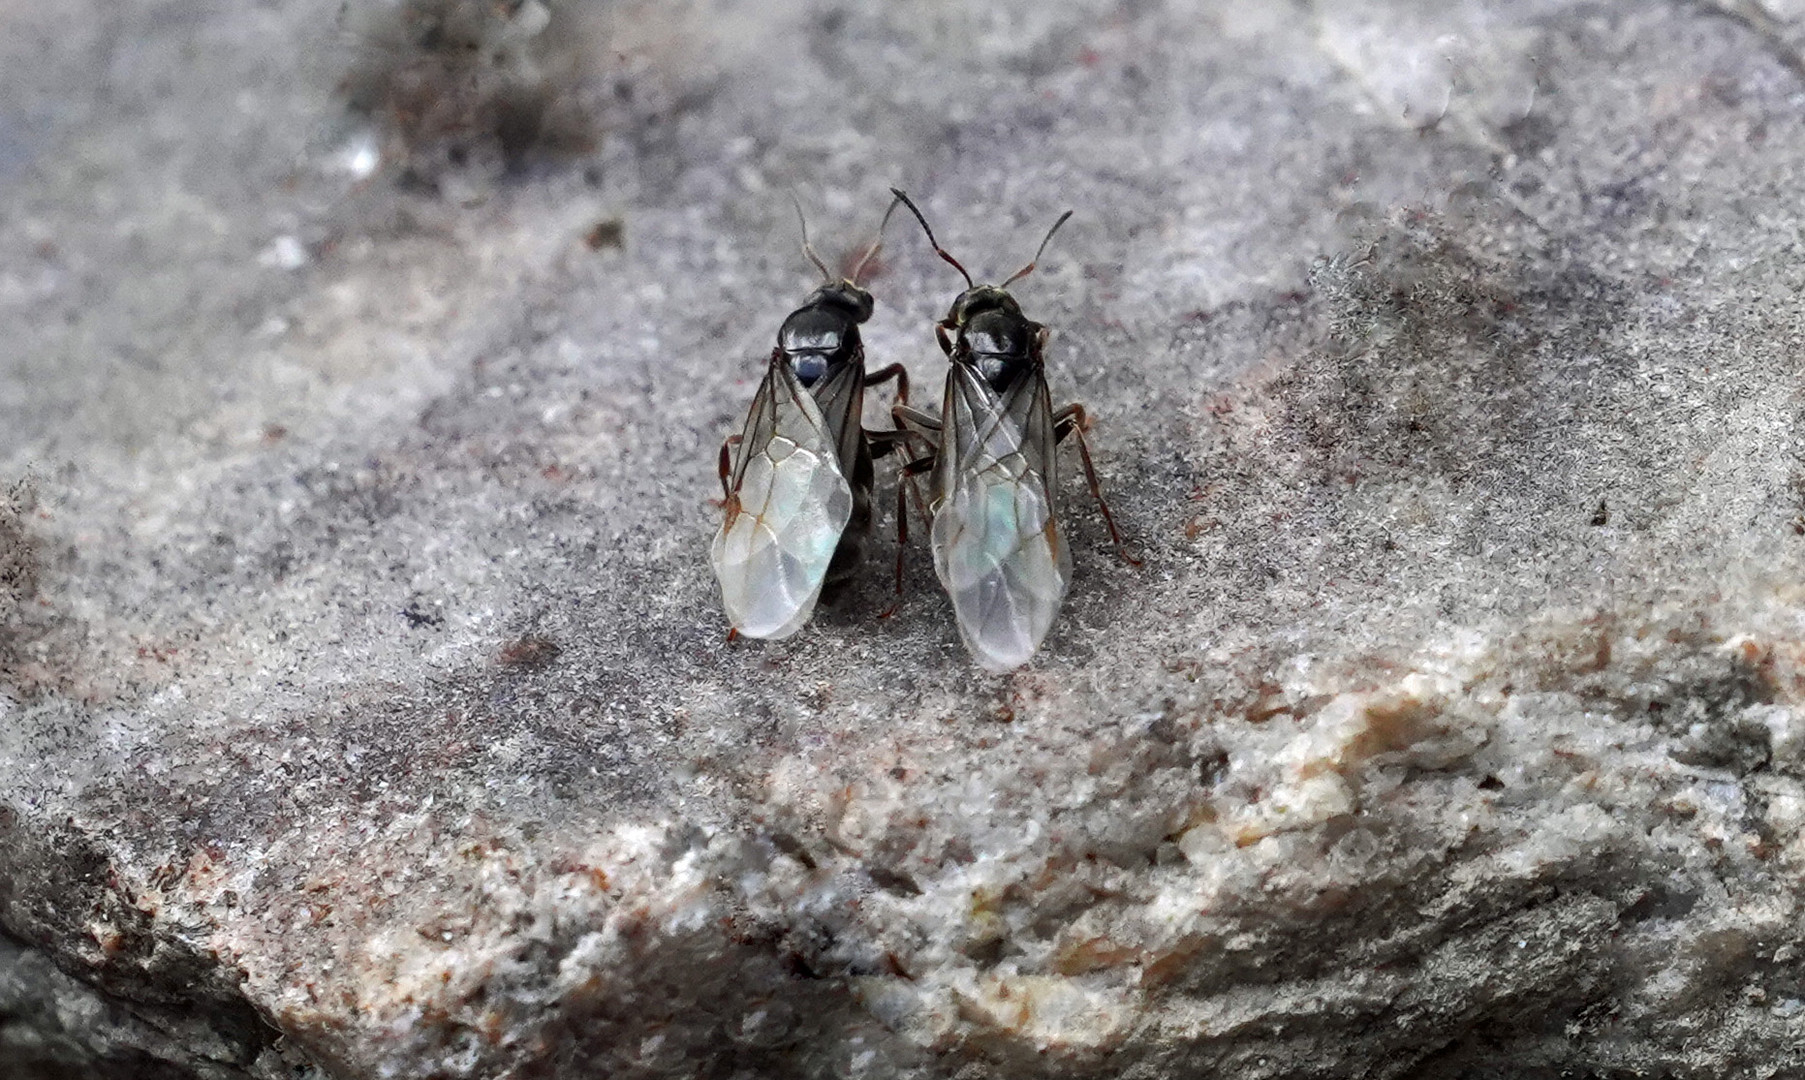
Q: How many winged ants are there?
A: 2